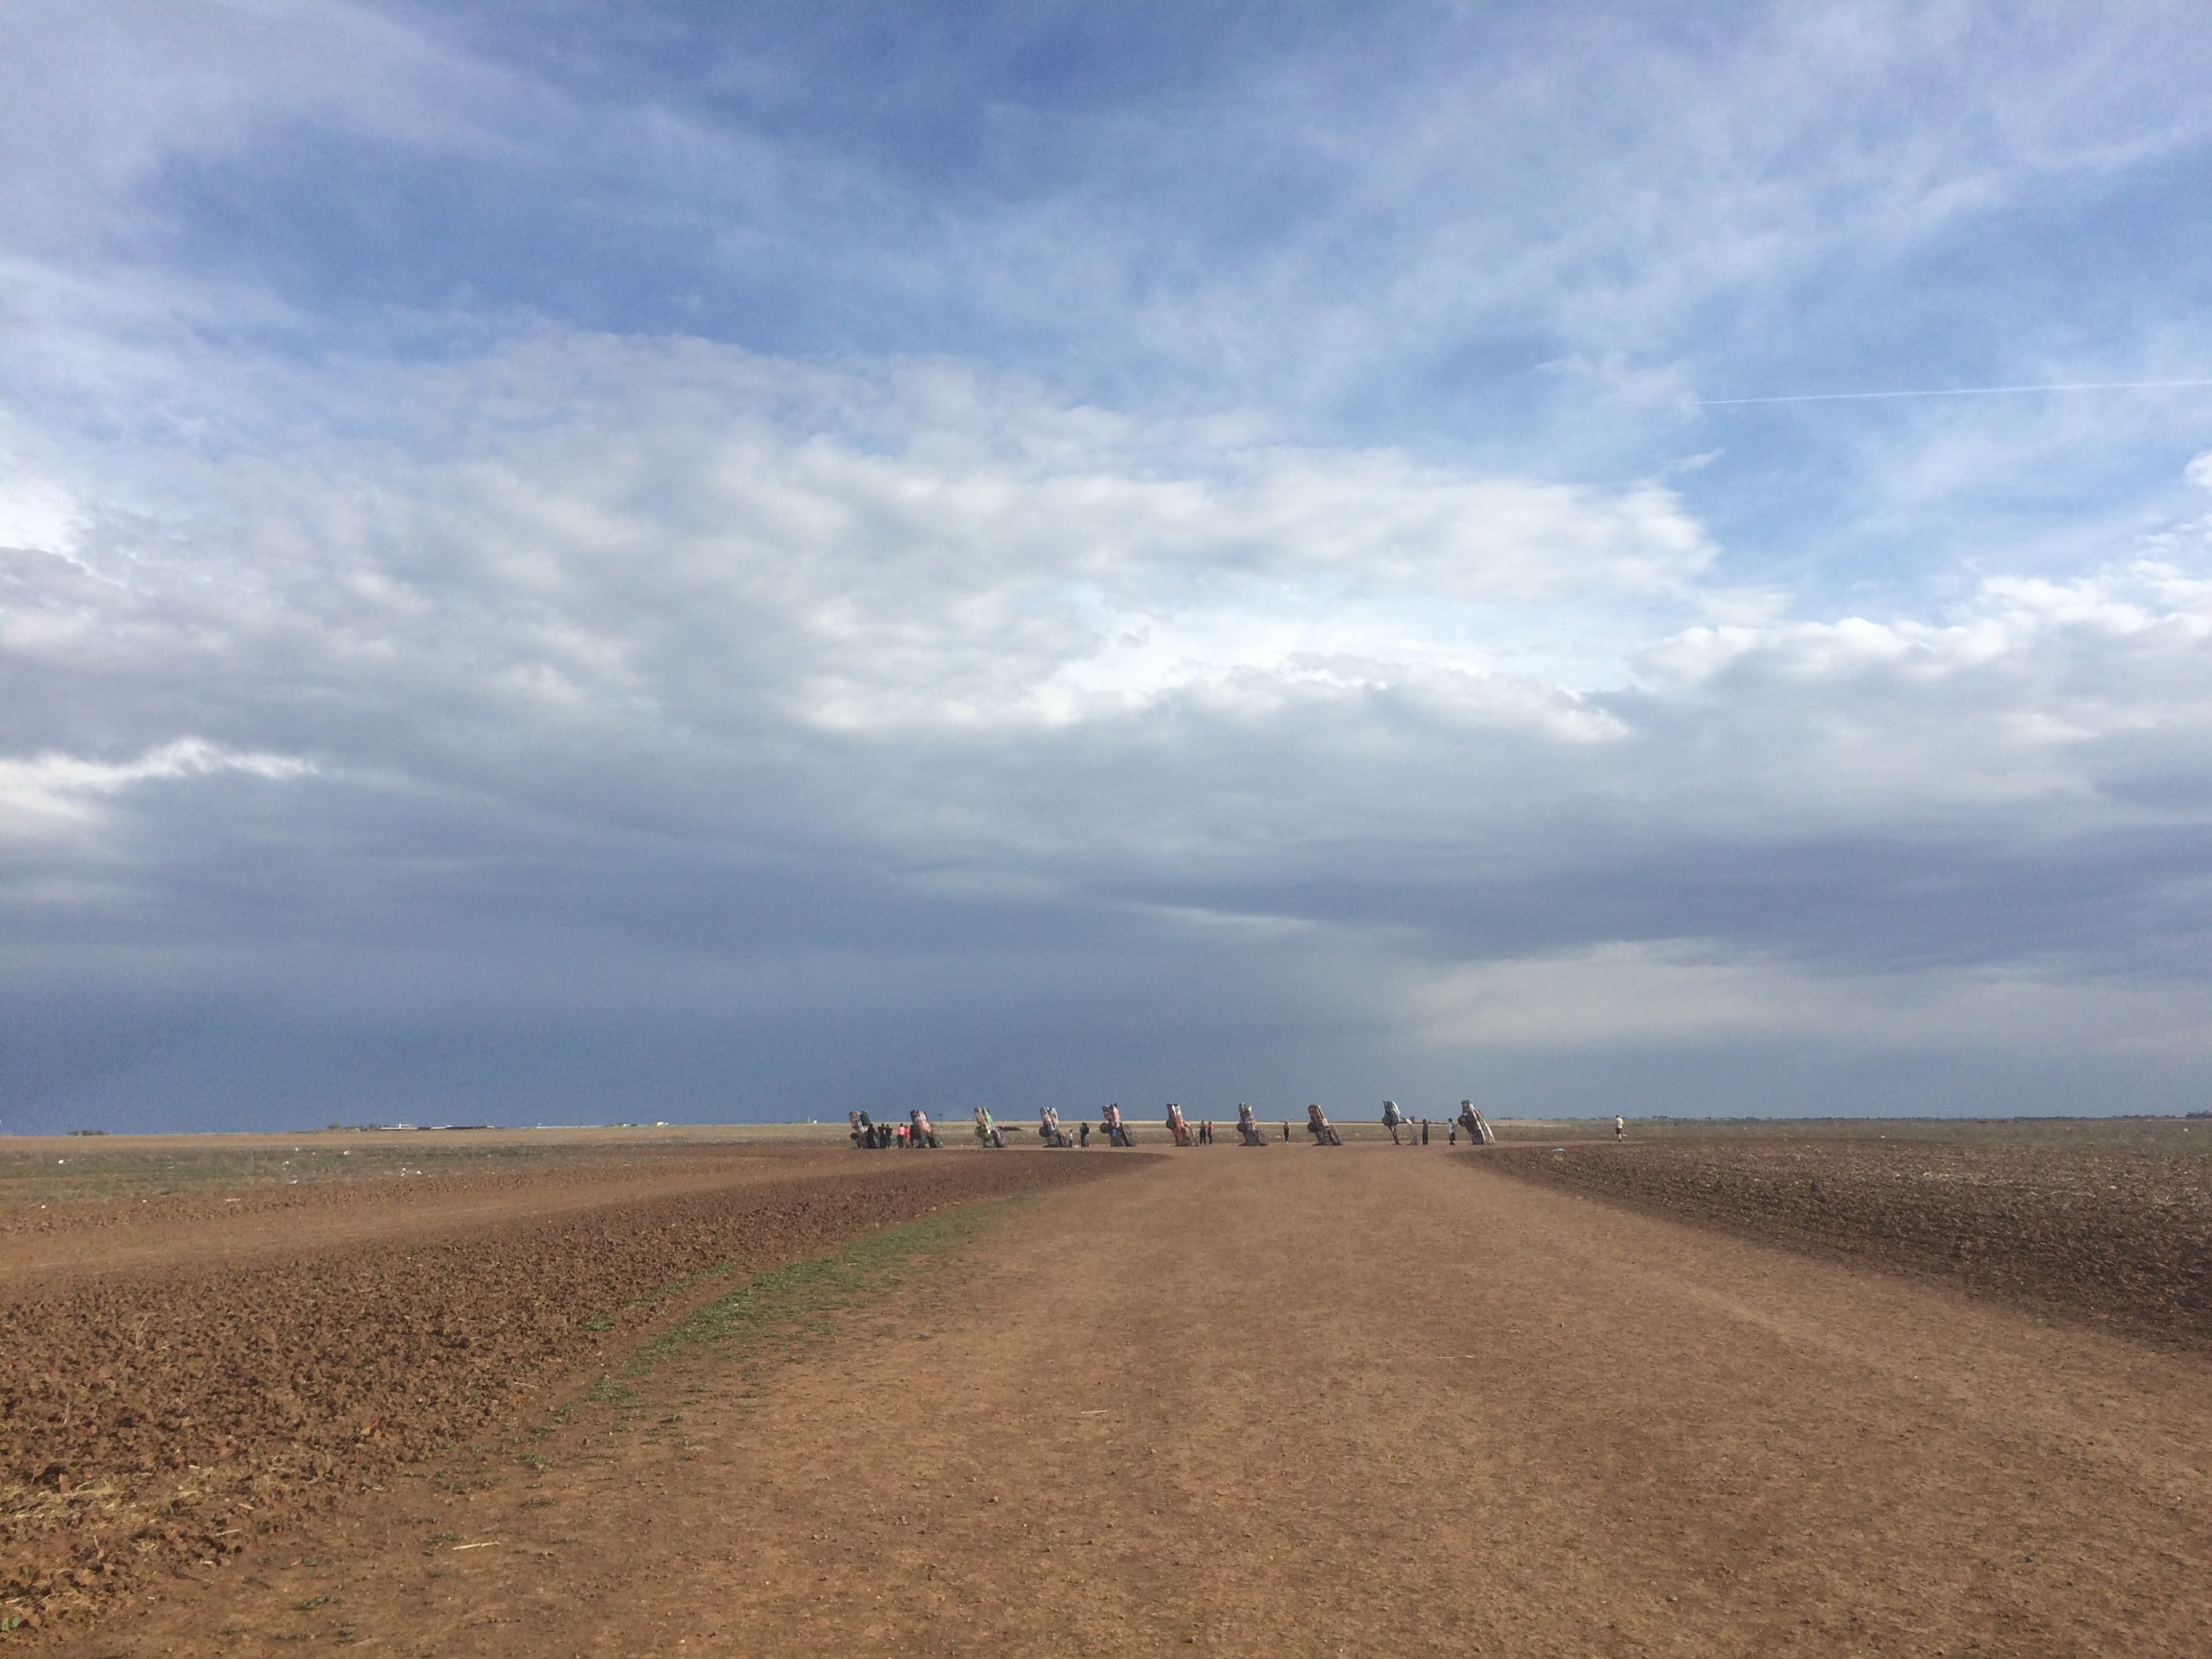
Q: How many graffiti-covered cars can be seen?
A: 10